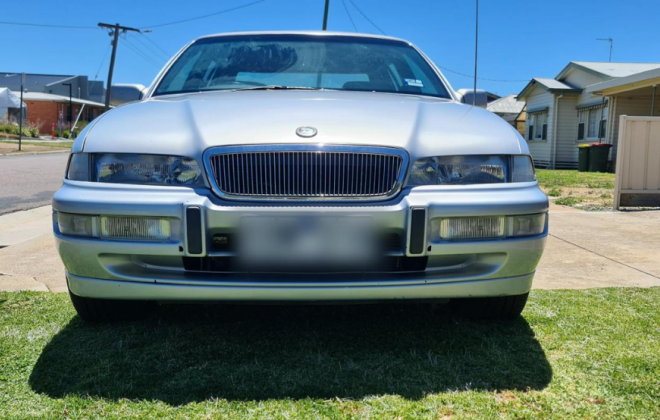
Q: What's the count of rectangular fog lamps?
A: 2